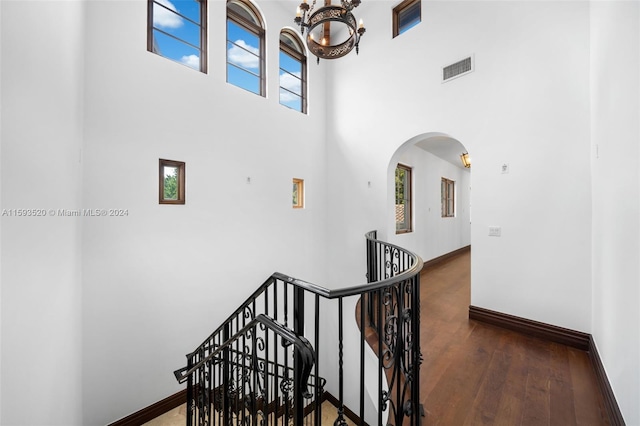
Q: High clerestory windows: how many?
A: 4